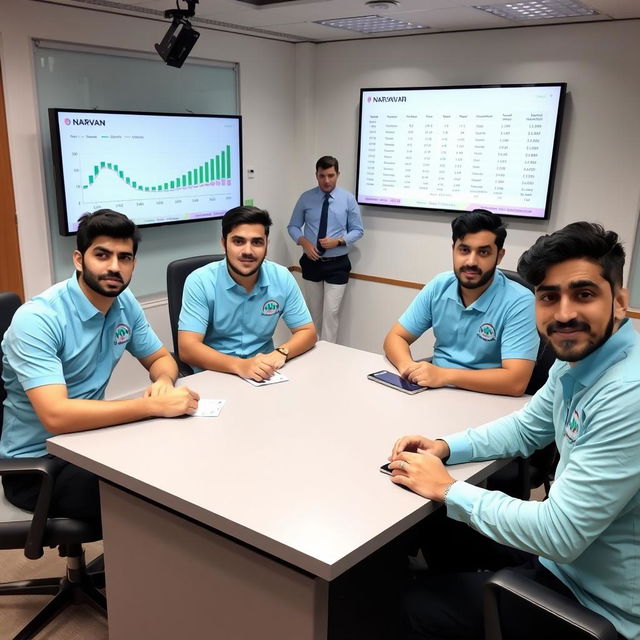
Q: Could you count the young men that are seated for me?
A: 4